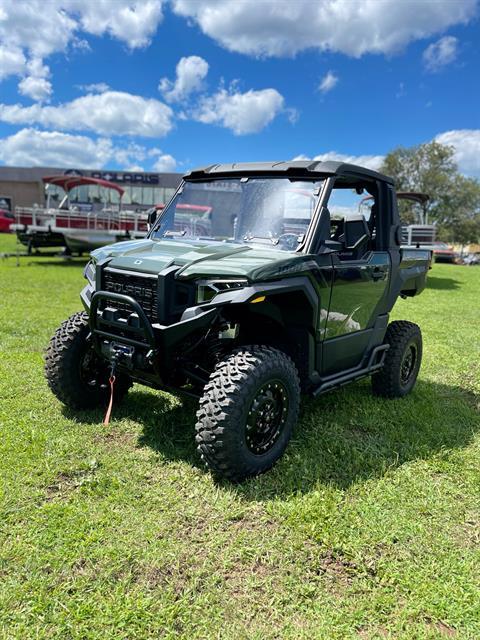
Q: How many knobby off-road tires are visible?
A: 3